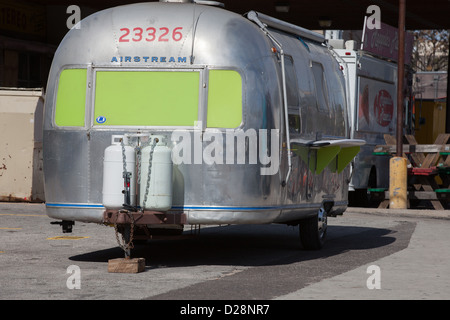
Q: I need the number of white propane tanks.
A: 2